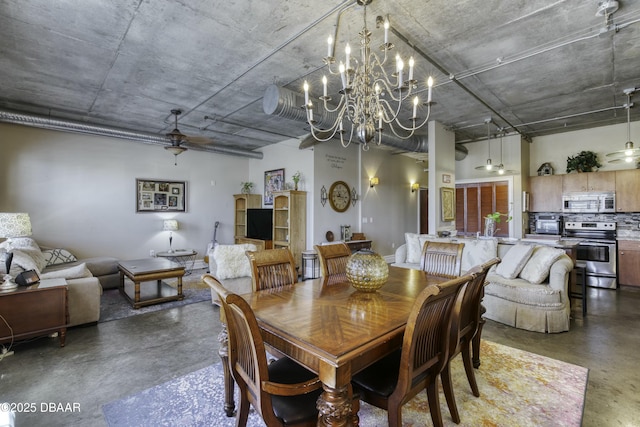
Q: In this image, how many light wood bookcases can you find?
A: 2